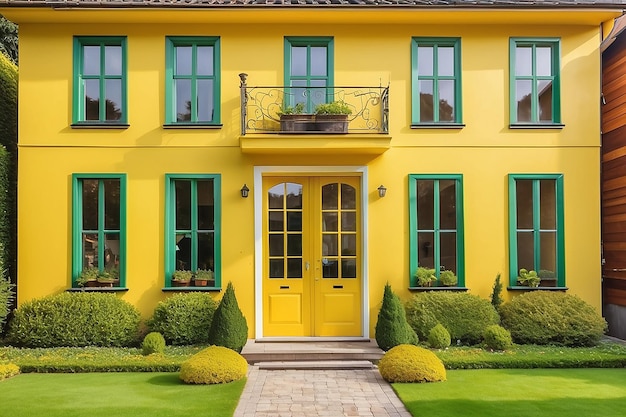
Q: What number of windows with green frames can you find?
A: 9